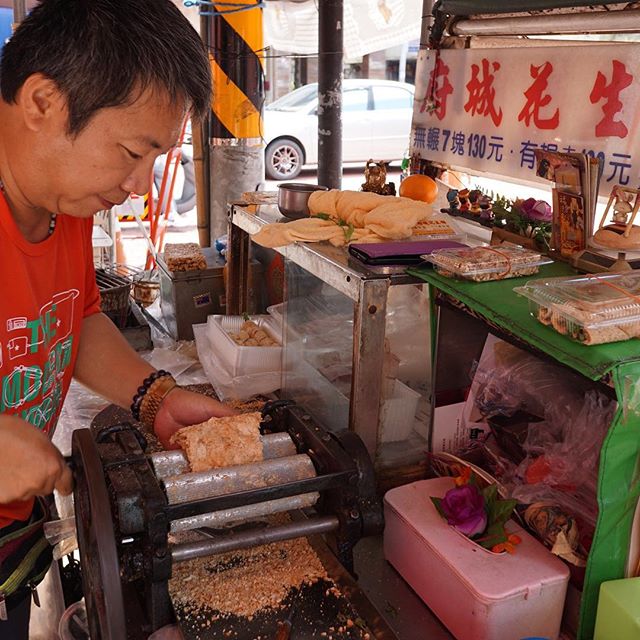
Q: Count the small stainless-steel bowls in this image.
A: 1